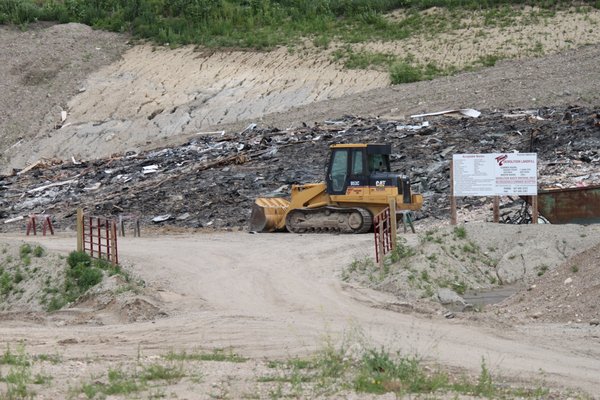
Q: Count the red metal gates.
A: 2